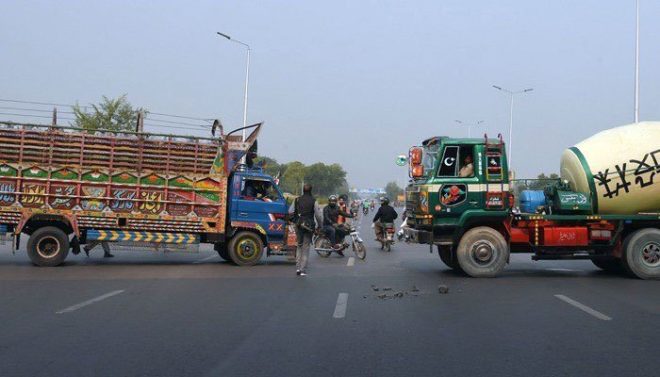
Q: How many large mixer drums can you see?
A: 1